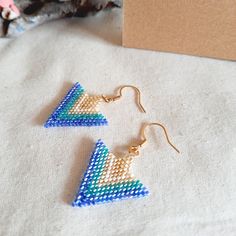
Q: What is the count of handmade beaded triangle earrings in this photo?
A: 2